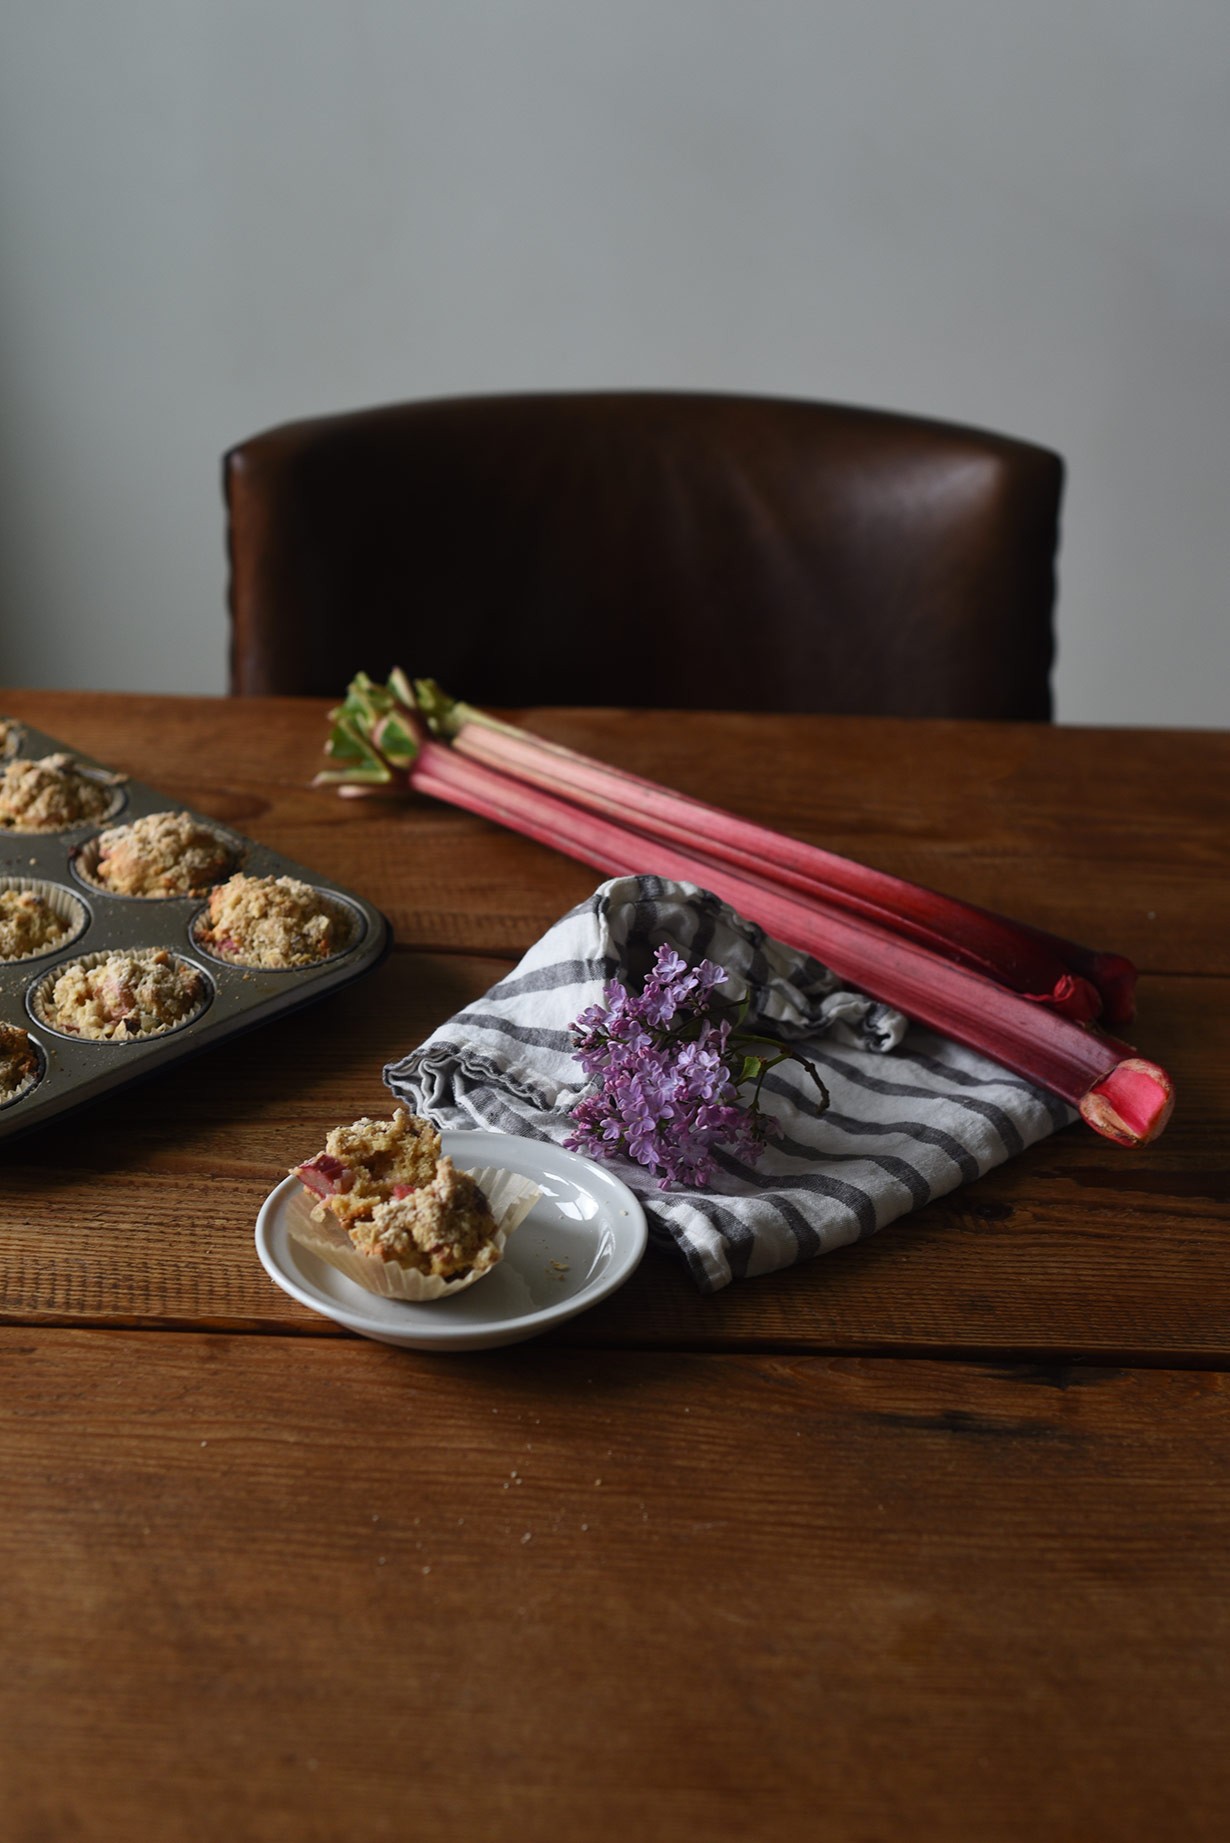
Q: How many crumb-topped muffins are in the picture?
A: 8